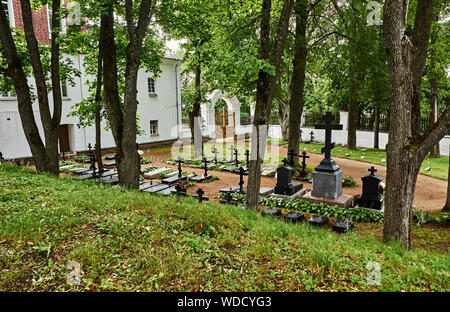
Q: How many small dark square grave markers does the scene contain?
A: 4